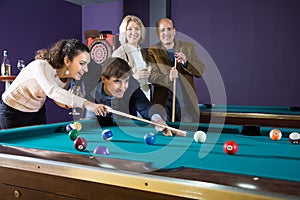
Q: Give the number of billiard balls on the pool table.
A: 11